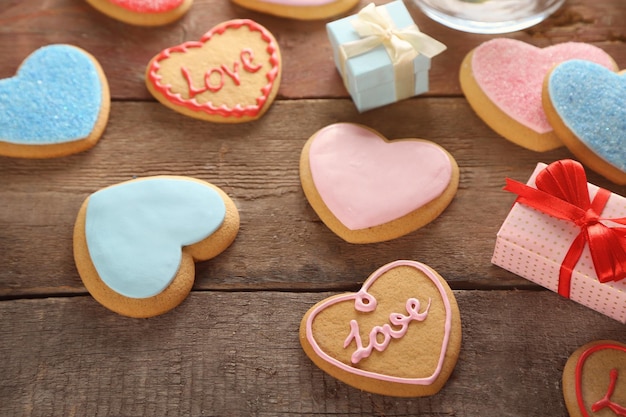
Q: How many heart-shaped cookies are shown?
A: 10